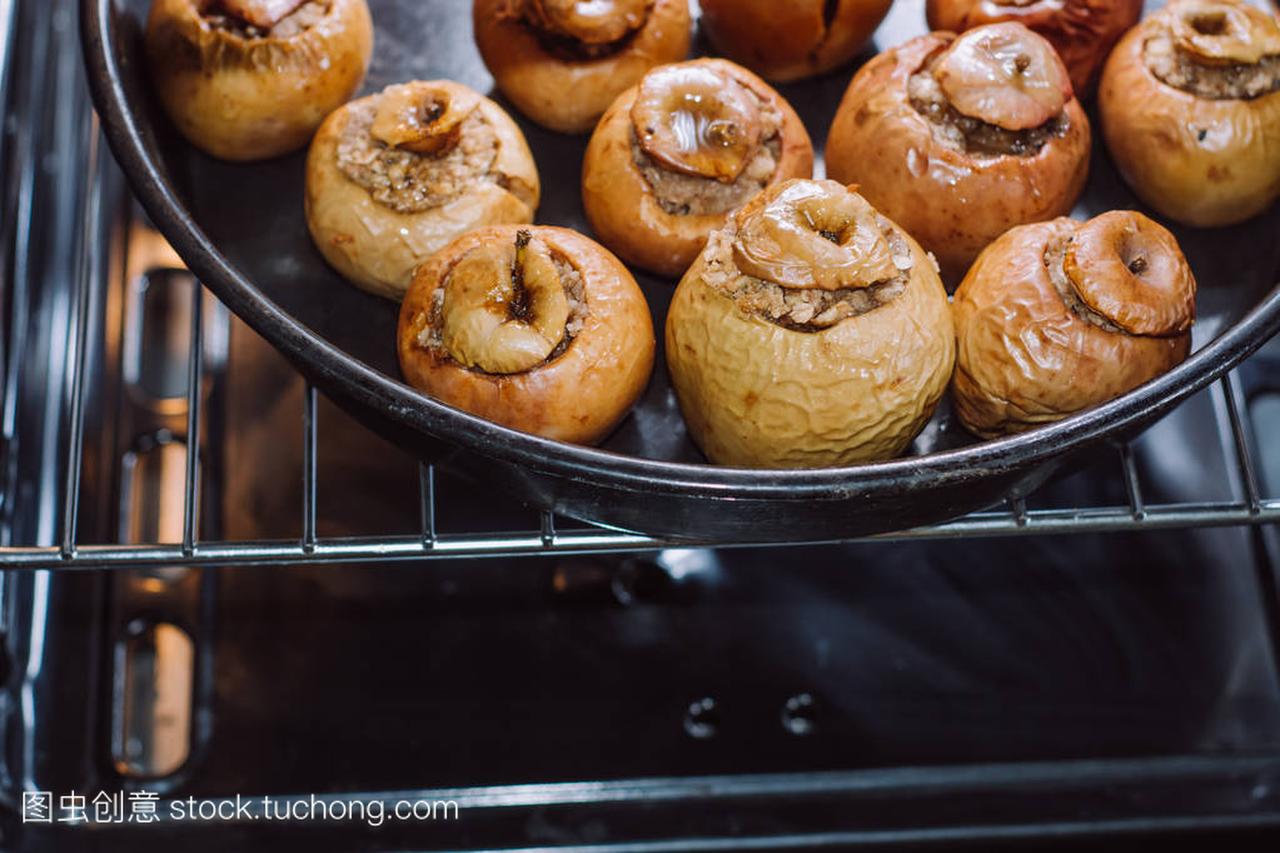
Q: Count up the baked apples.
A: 11